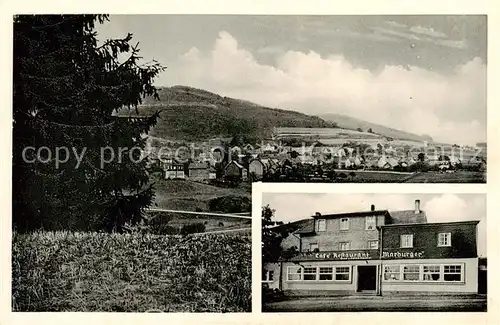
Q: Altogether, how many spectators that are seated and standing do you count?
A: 0